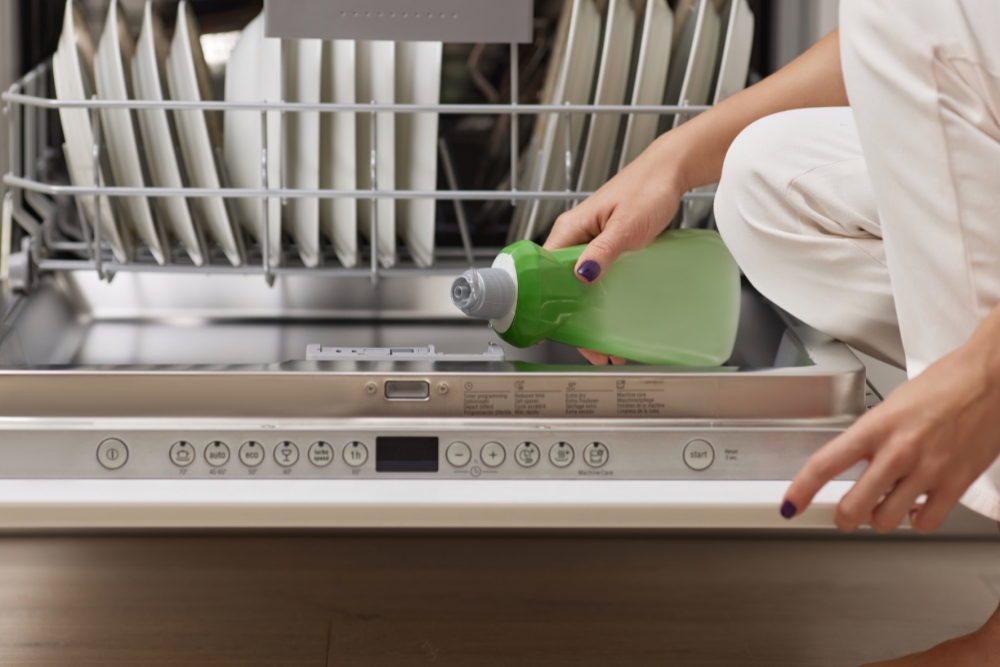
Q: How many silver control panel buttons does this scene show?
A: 13